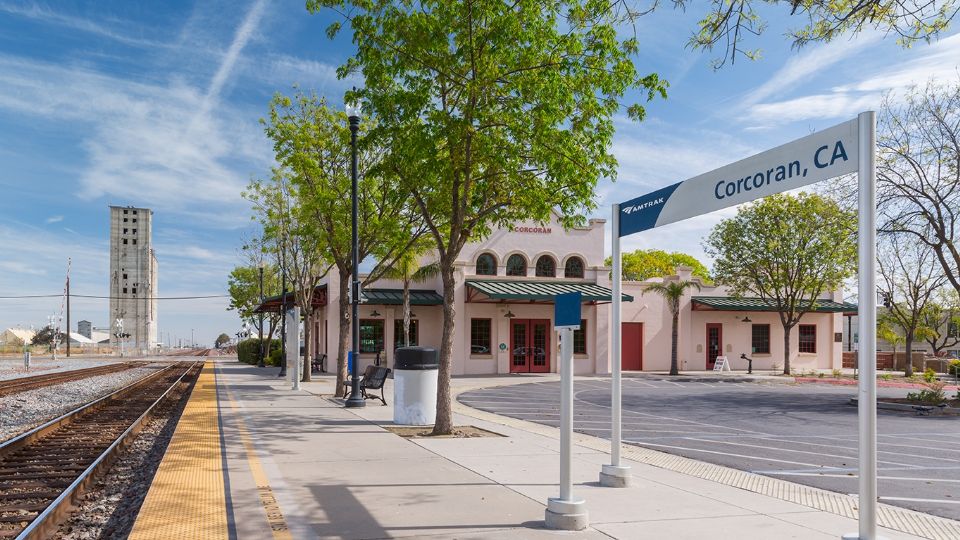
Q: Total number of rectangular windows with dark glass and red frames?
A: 6